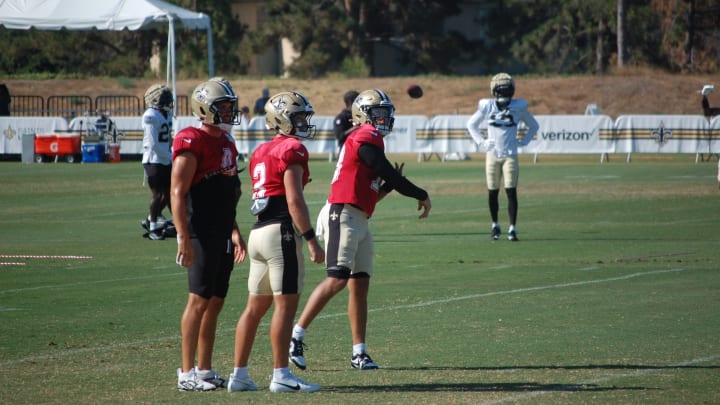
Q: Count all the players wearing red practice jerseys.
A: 3